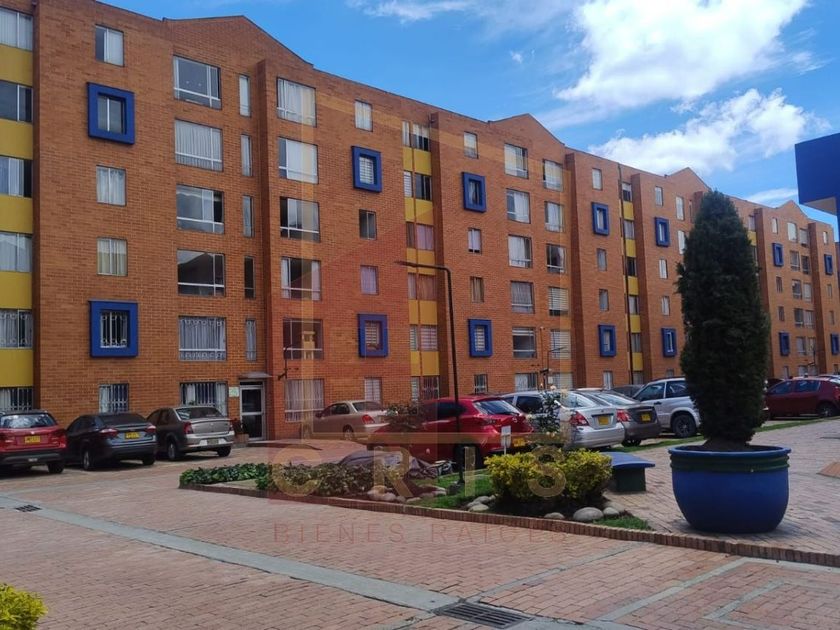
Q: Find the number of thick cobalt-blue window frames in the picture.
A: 14